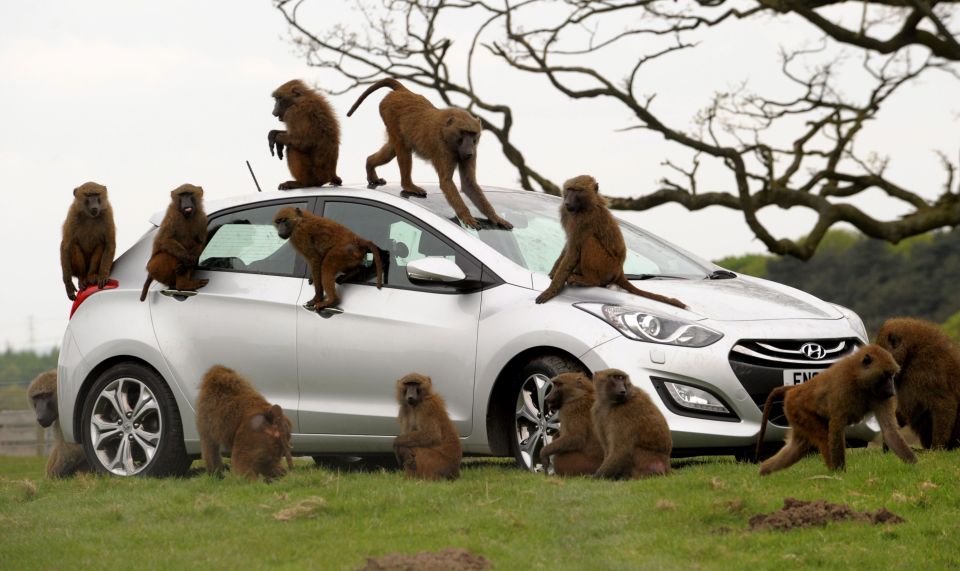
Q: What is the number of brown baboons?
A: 13